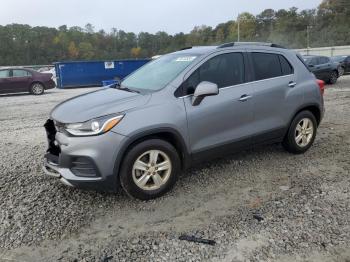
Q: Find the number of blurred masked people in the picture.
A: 0